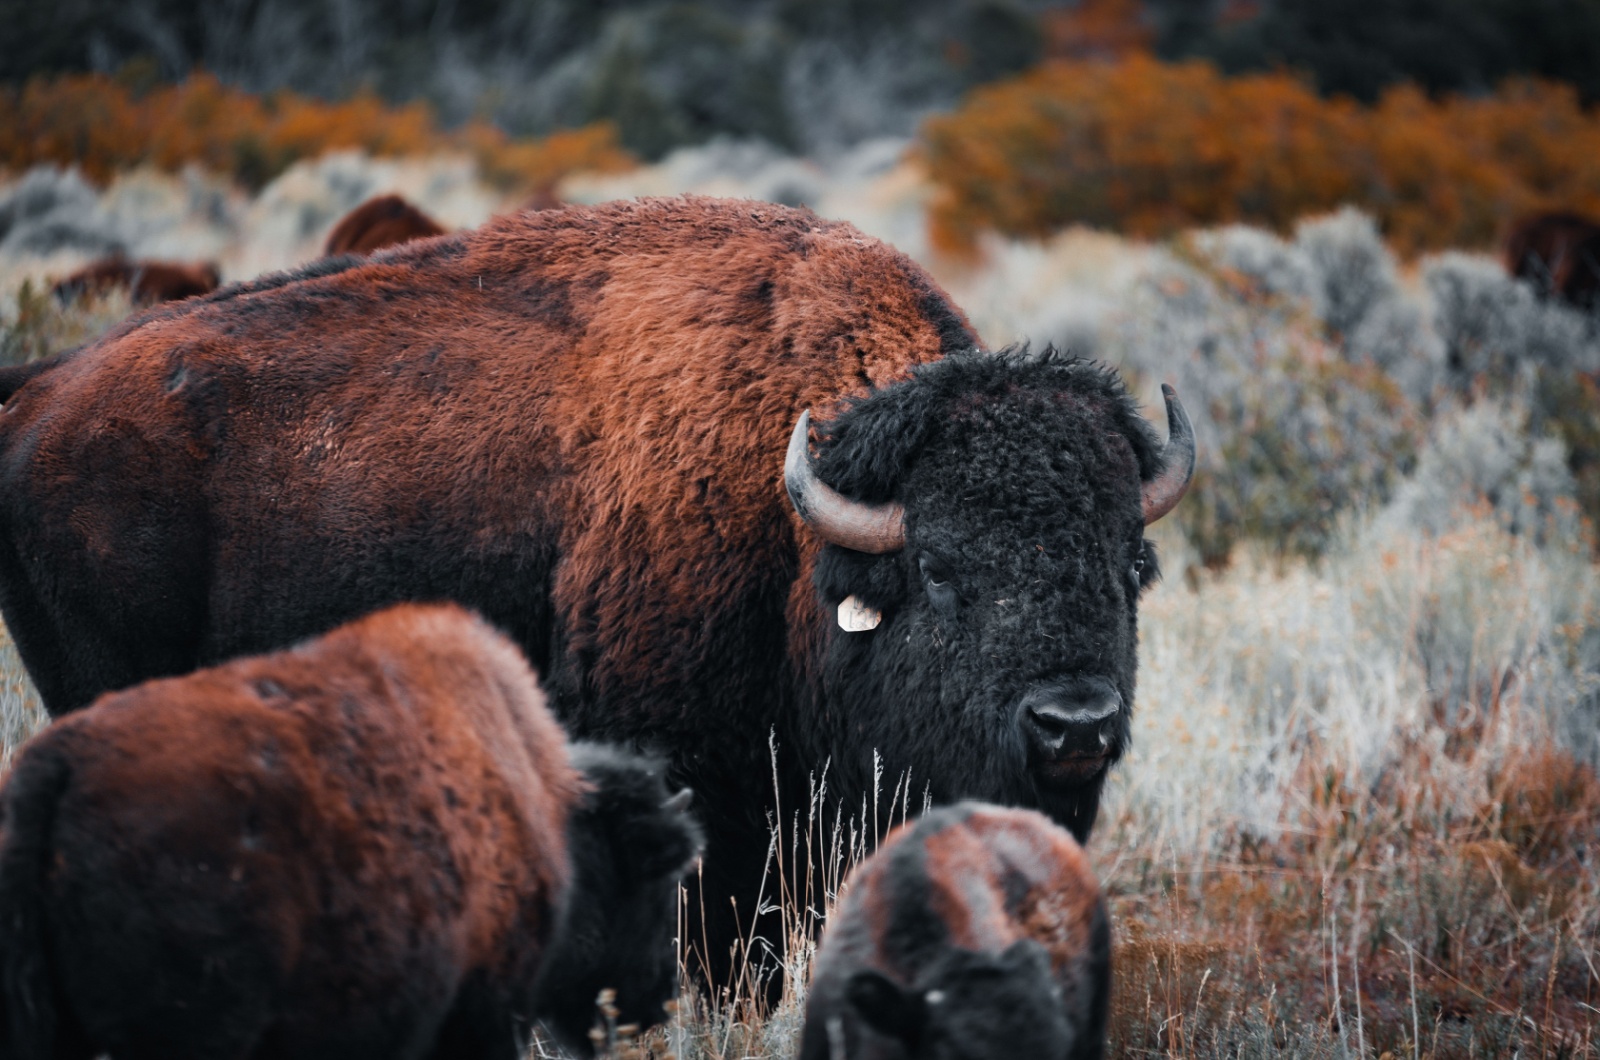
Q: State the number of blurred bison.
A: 5